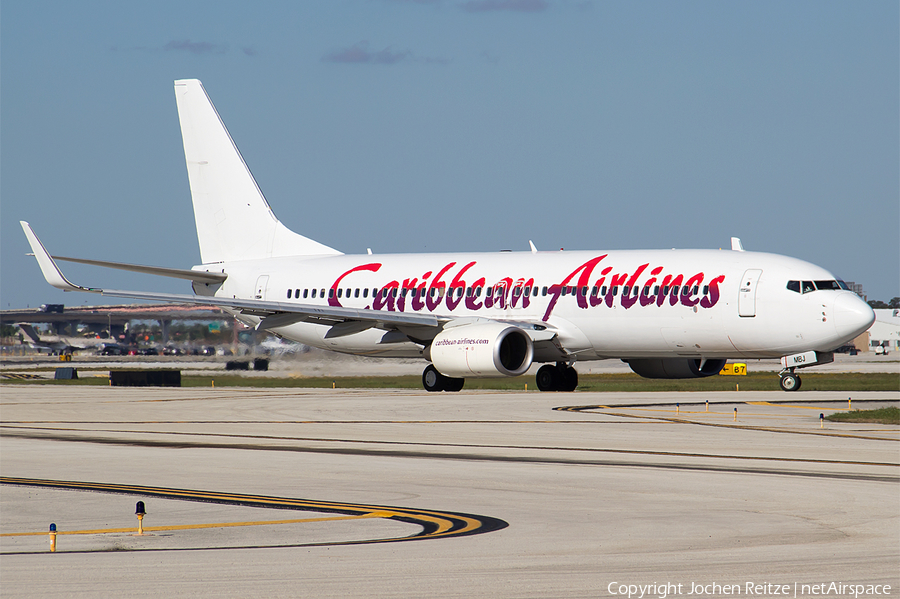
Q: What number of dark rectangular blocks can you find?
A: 4